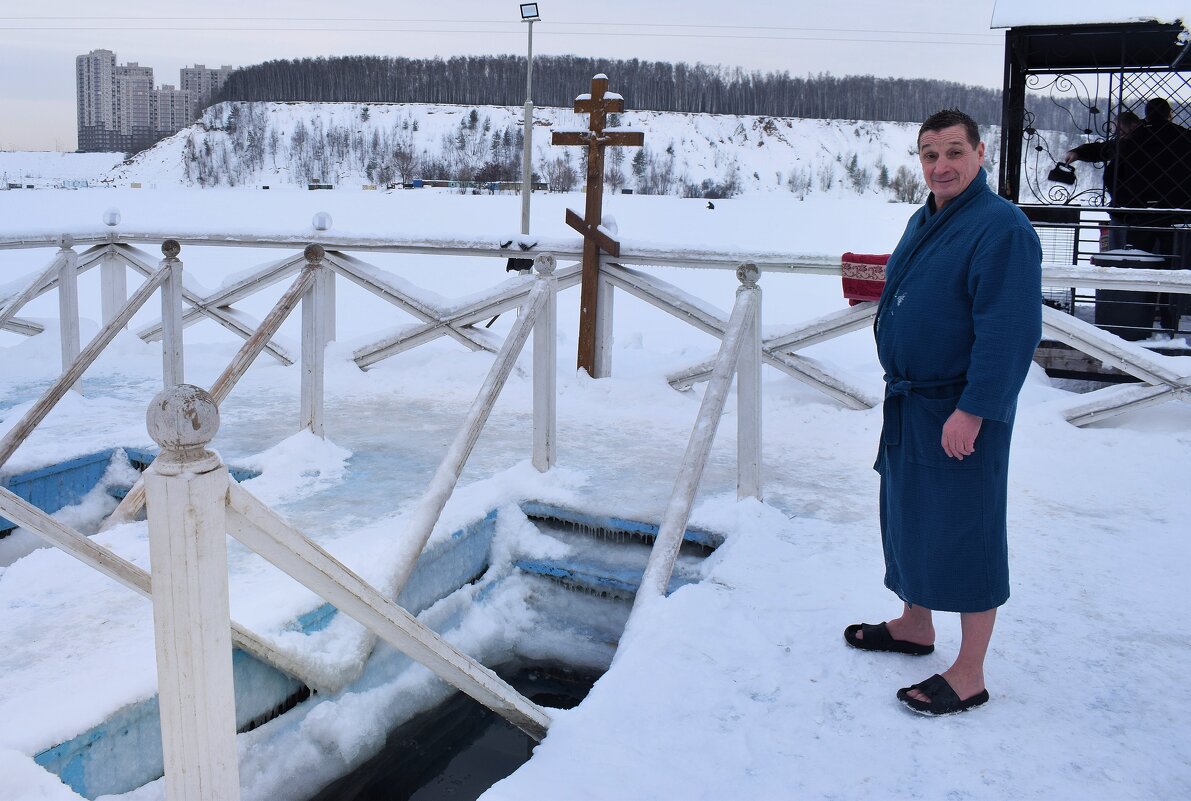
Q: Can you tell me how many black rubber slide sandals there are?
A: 2